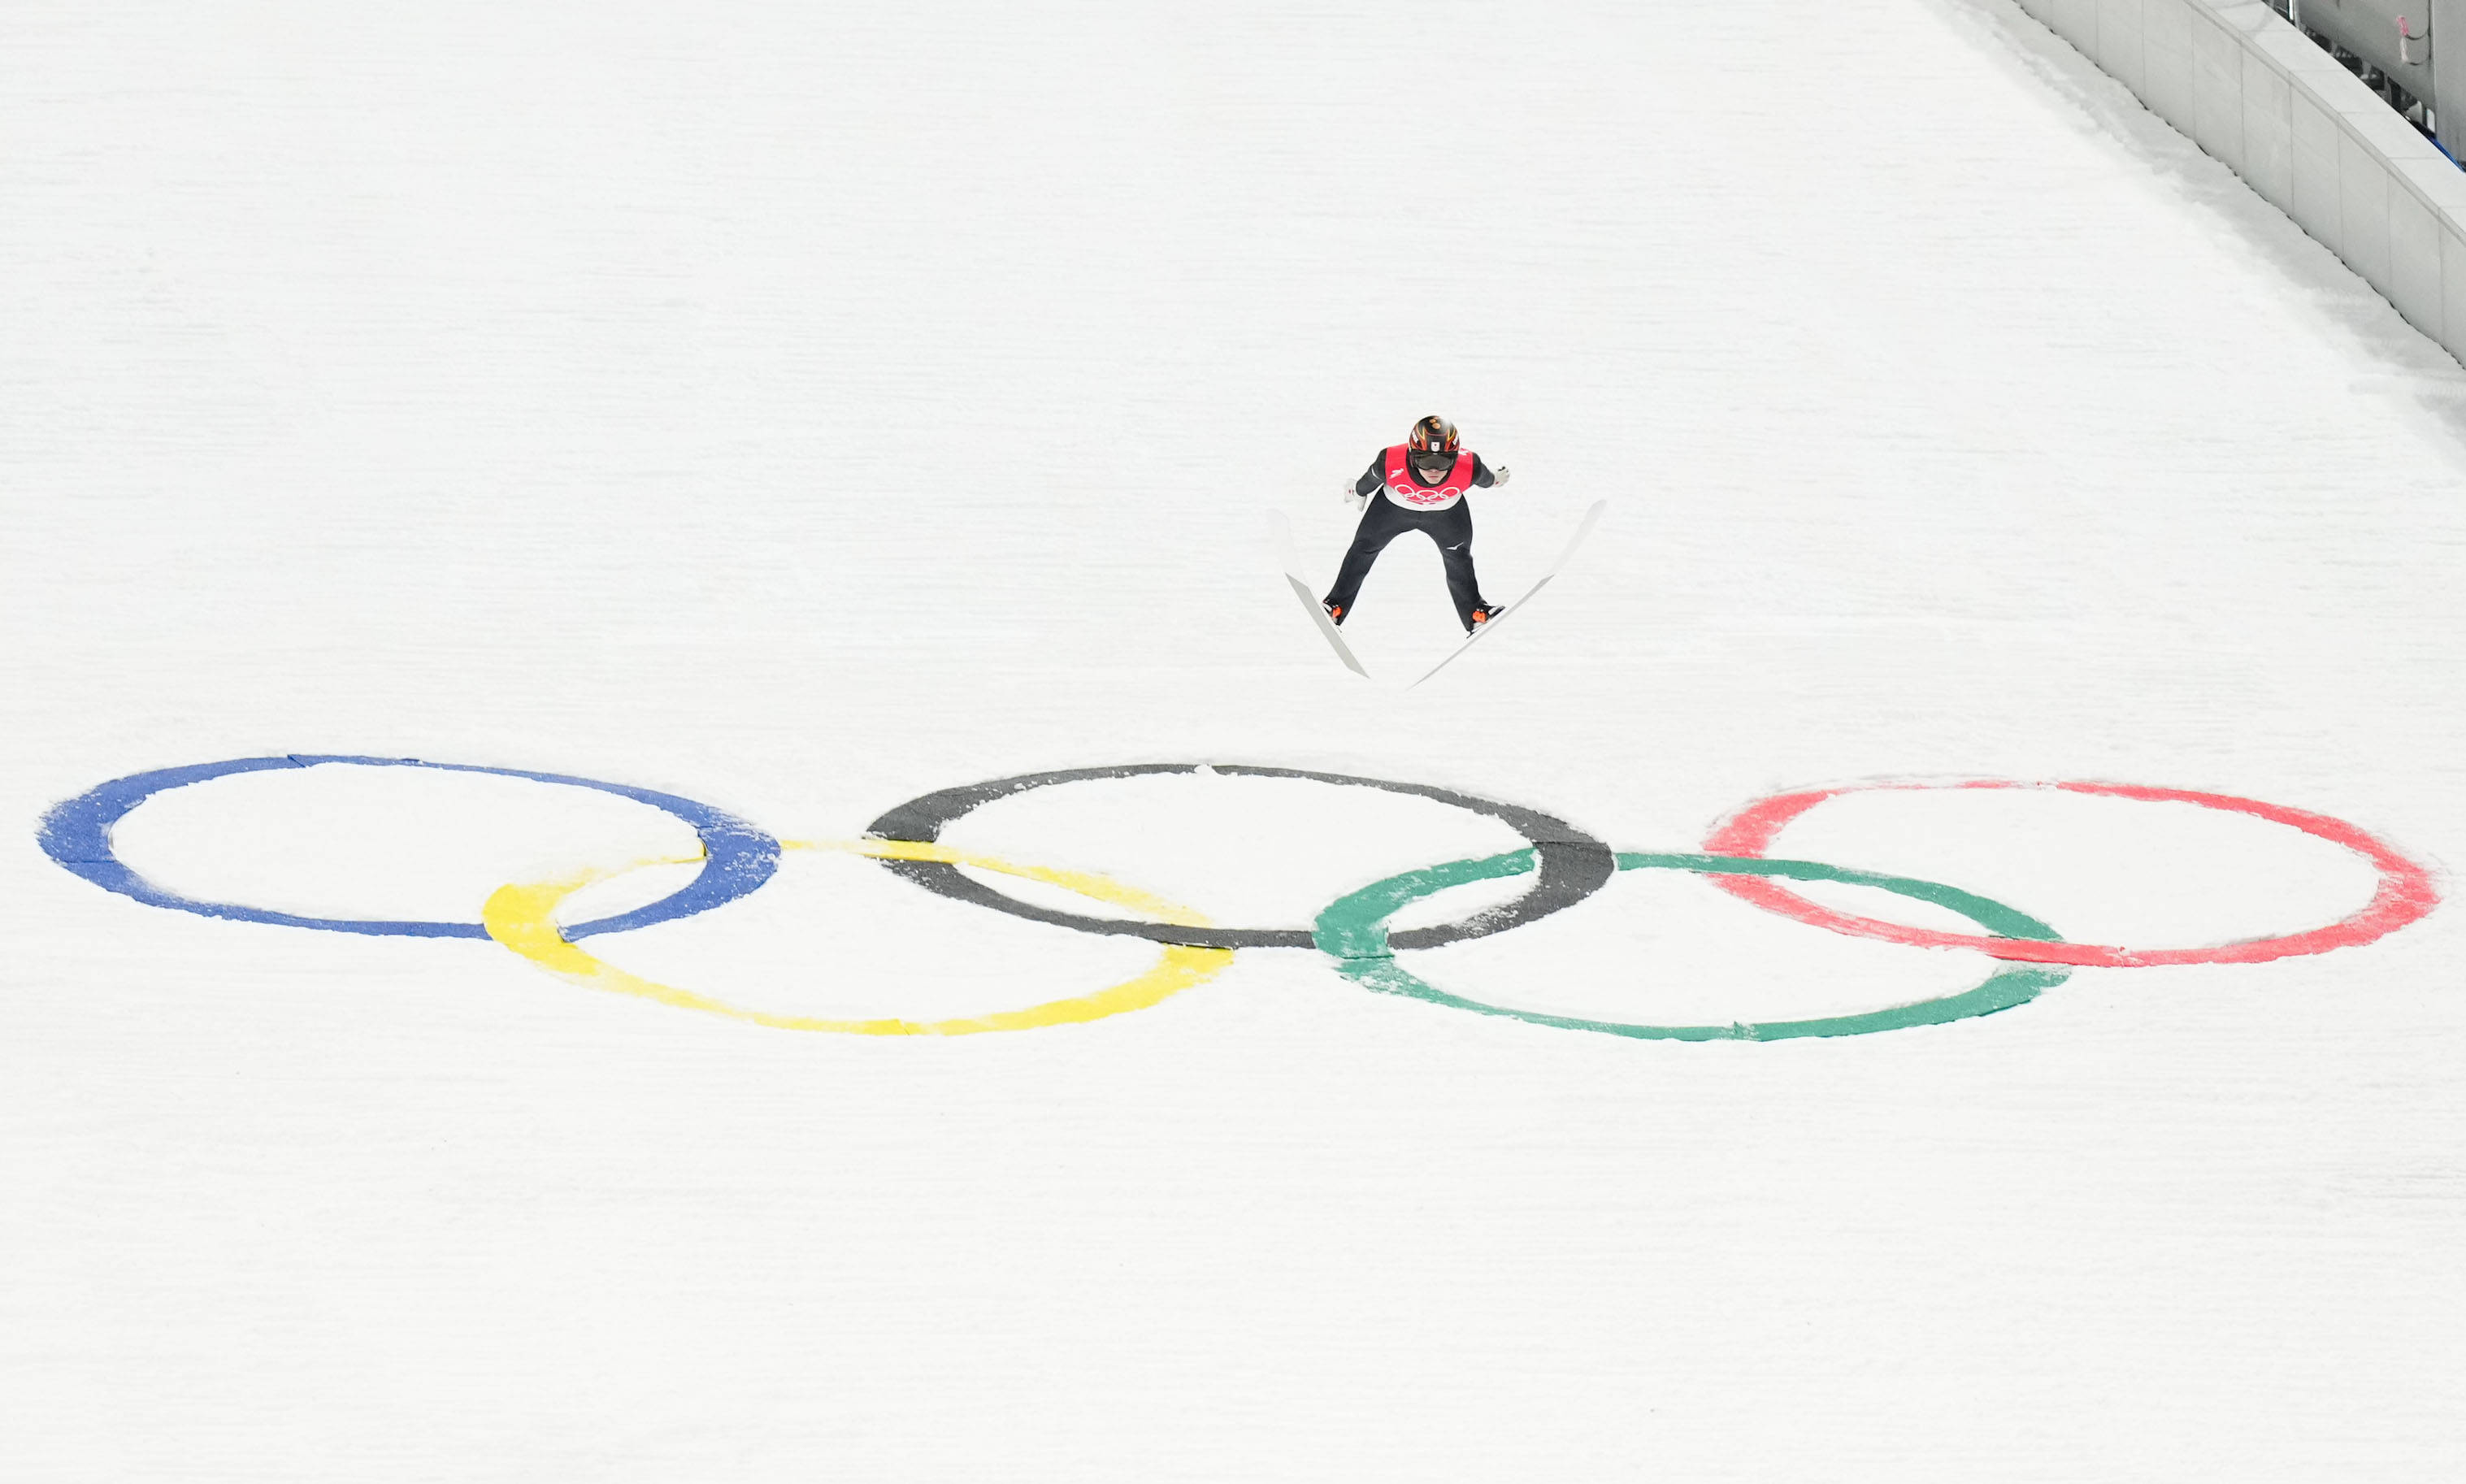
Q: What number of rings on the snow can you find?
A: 5